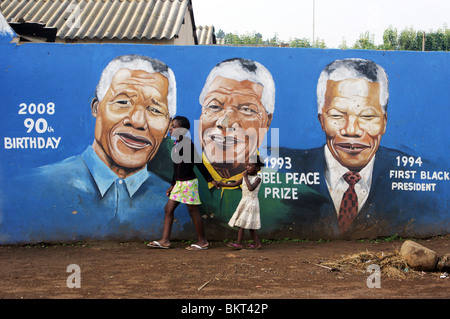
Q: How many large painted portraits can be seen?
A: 3